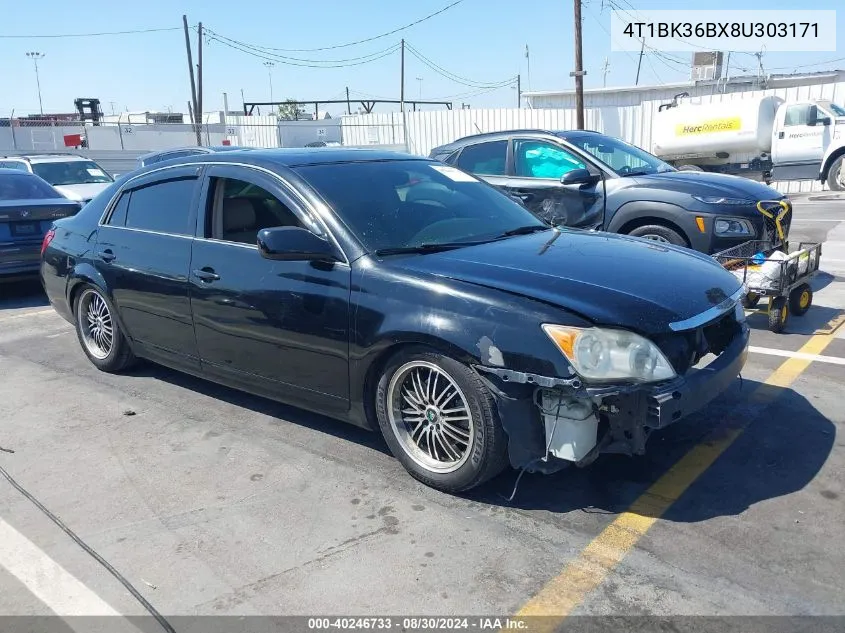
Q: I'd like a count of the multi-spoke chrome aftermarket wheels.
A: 2